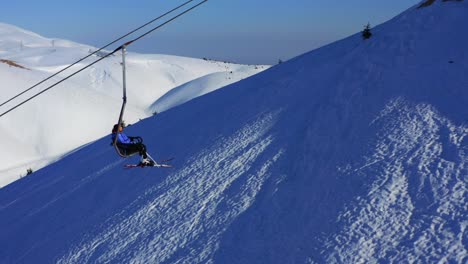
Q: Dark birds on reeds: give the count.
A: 0